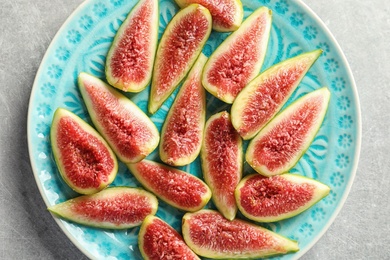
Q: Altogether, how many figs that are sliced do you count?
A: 15